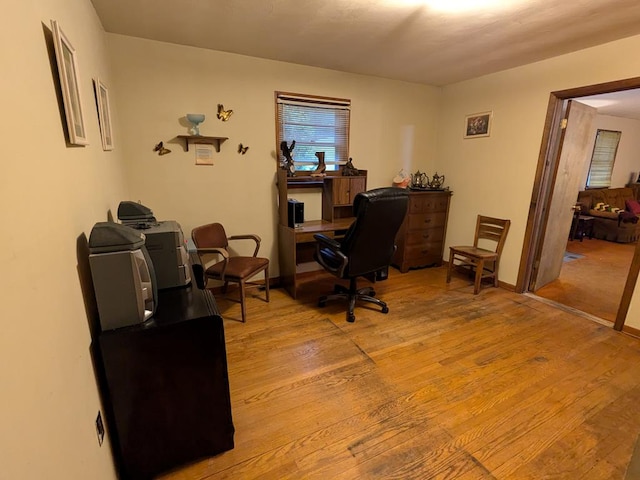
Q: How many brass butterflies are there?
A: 3